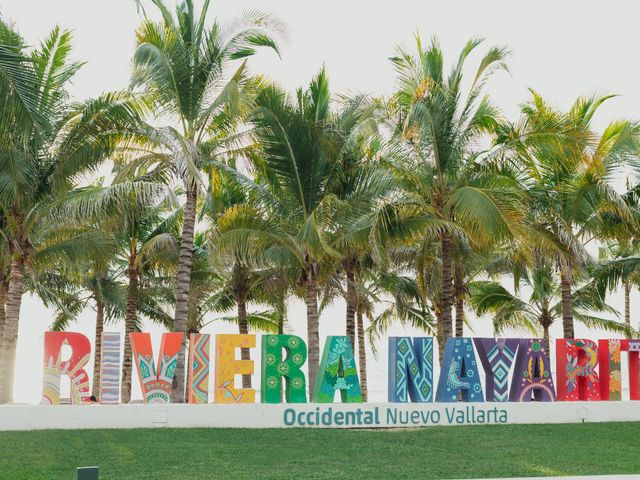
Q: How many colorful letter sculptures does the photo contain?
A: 14